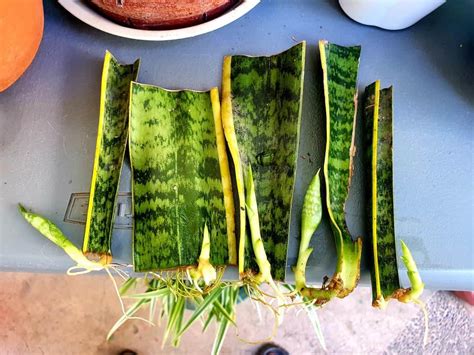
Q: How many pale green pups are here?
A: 5